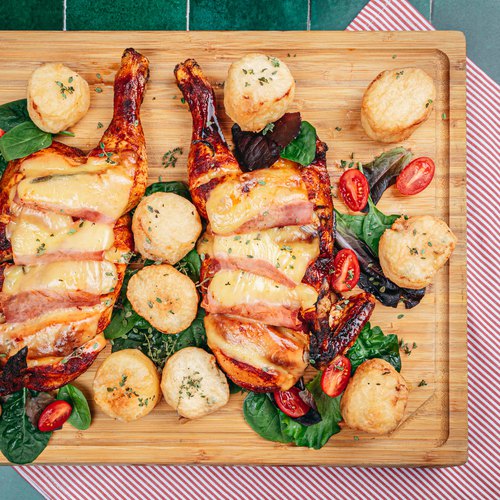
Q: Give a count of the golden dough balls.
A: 9